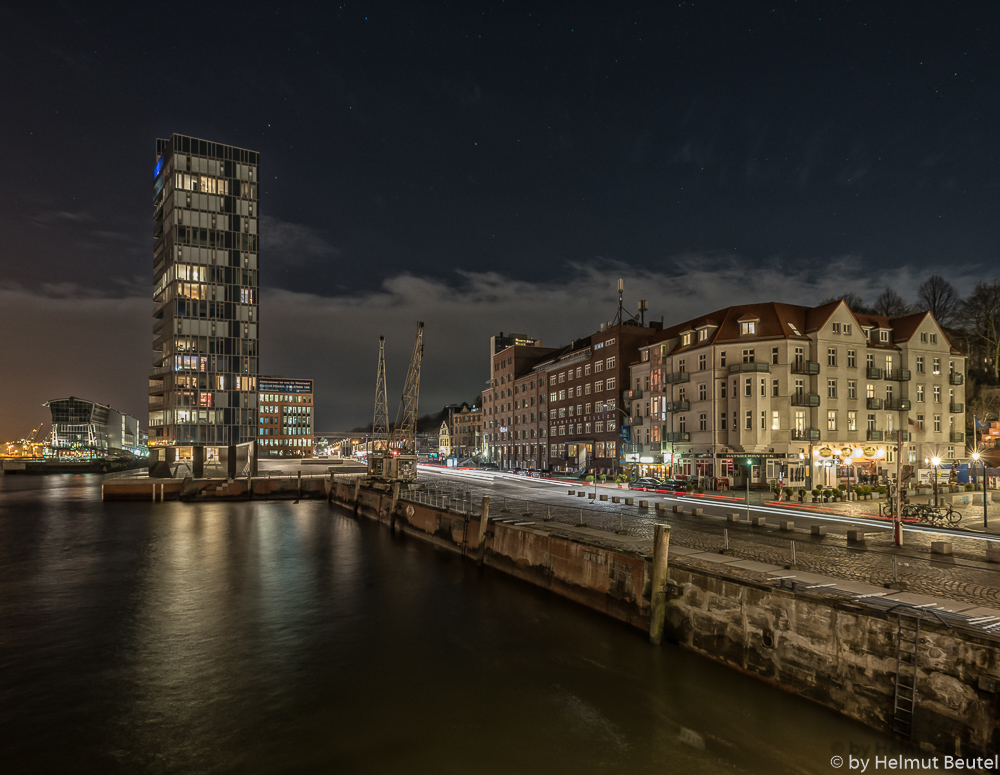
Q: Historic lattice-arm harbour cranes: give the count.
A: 2